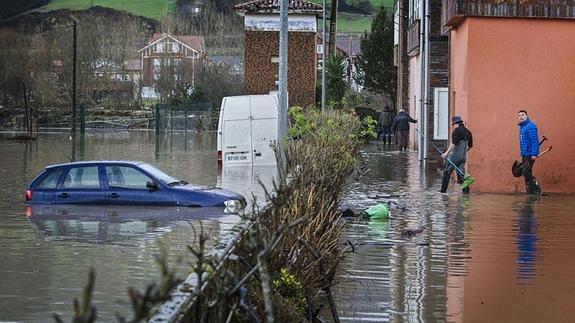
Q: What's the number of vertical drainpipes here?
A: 2